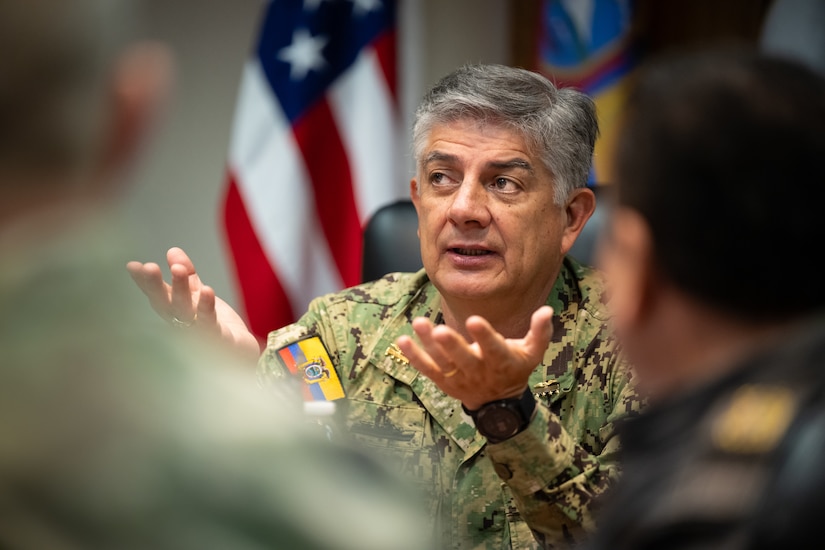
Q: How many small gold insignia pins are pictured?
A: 2